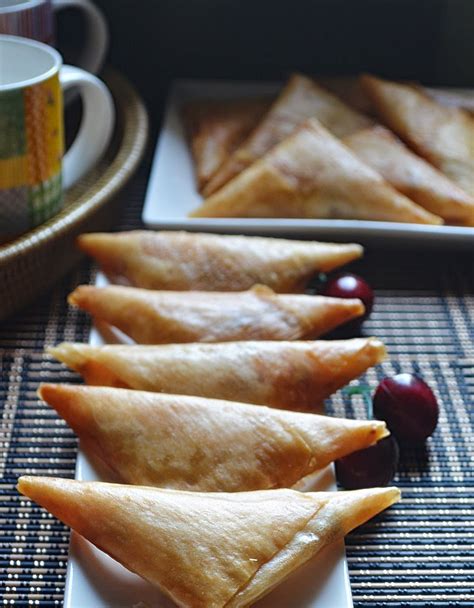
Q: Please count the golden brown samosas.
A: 10